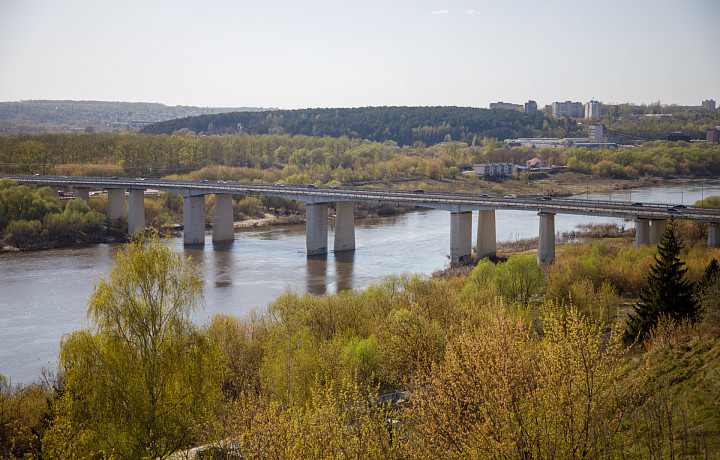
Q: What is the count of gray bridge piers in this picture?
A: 13